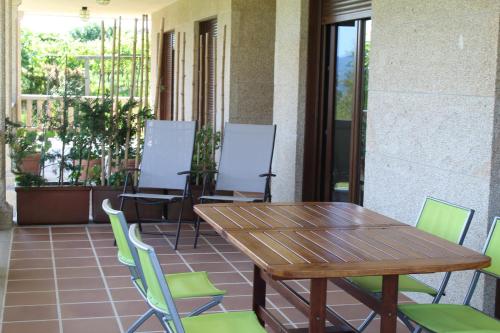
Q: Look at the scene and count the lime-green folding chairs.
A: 4